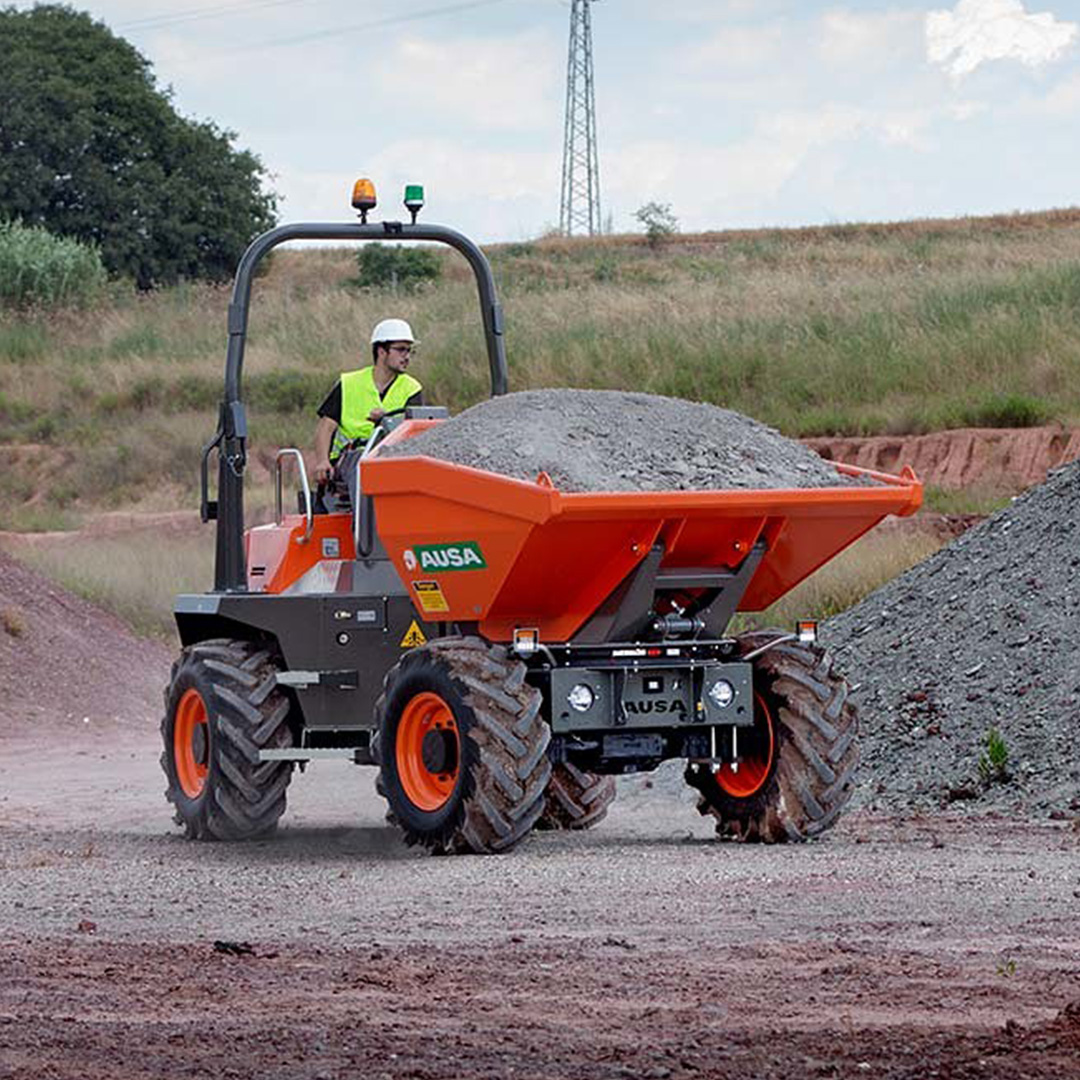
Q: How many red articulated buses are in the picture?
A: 0